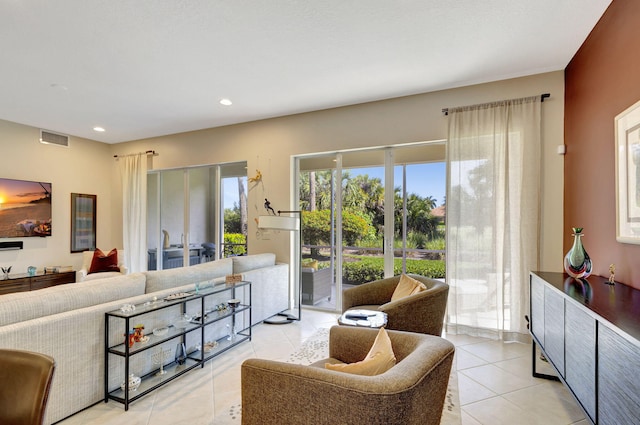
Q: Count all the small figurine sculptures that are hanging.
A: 2